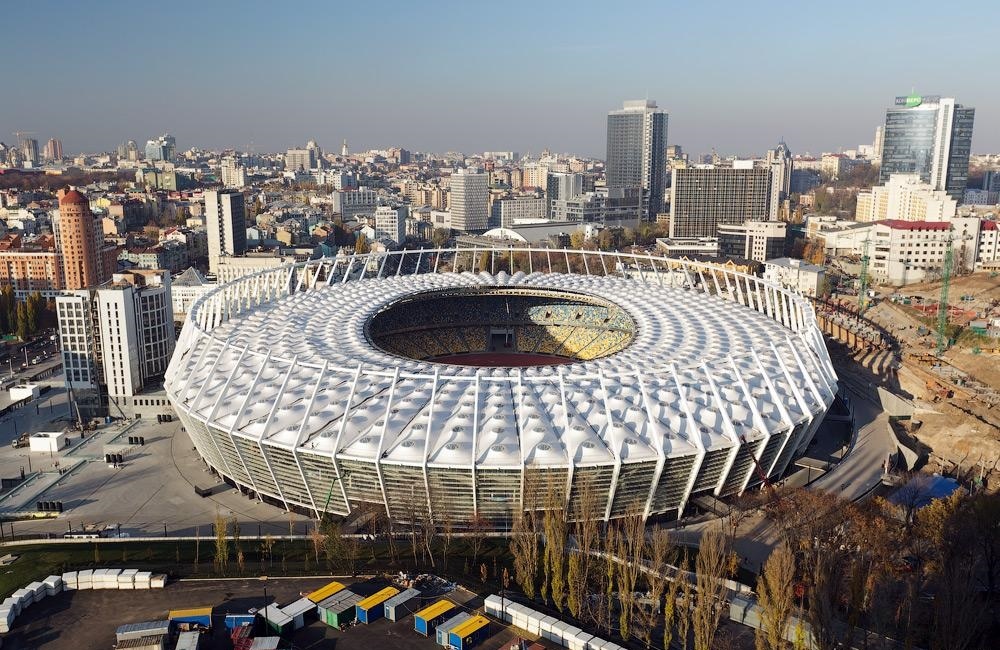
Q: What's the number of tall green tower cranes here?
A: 2